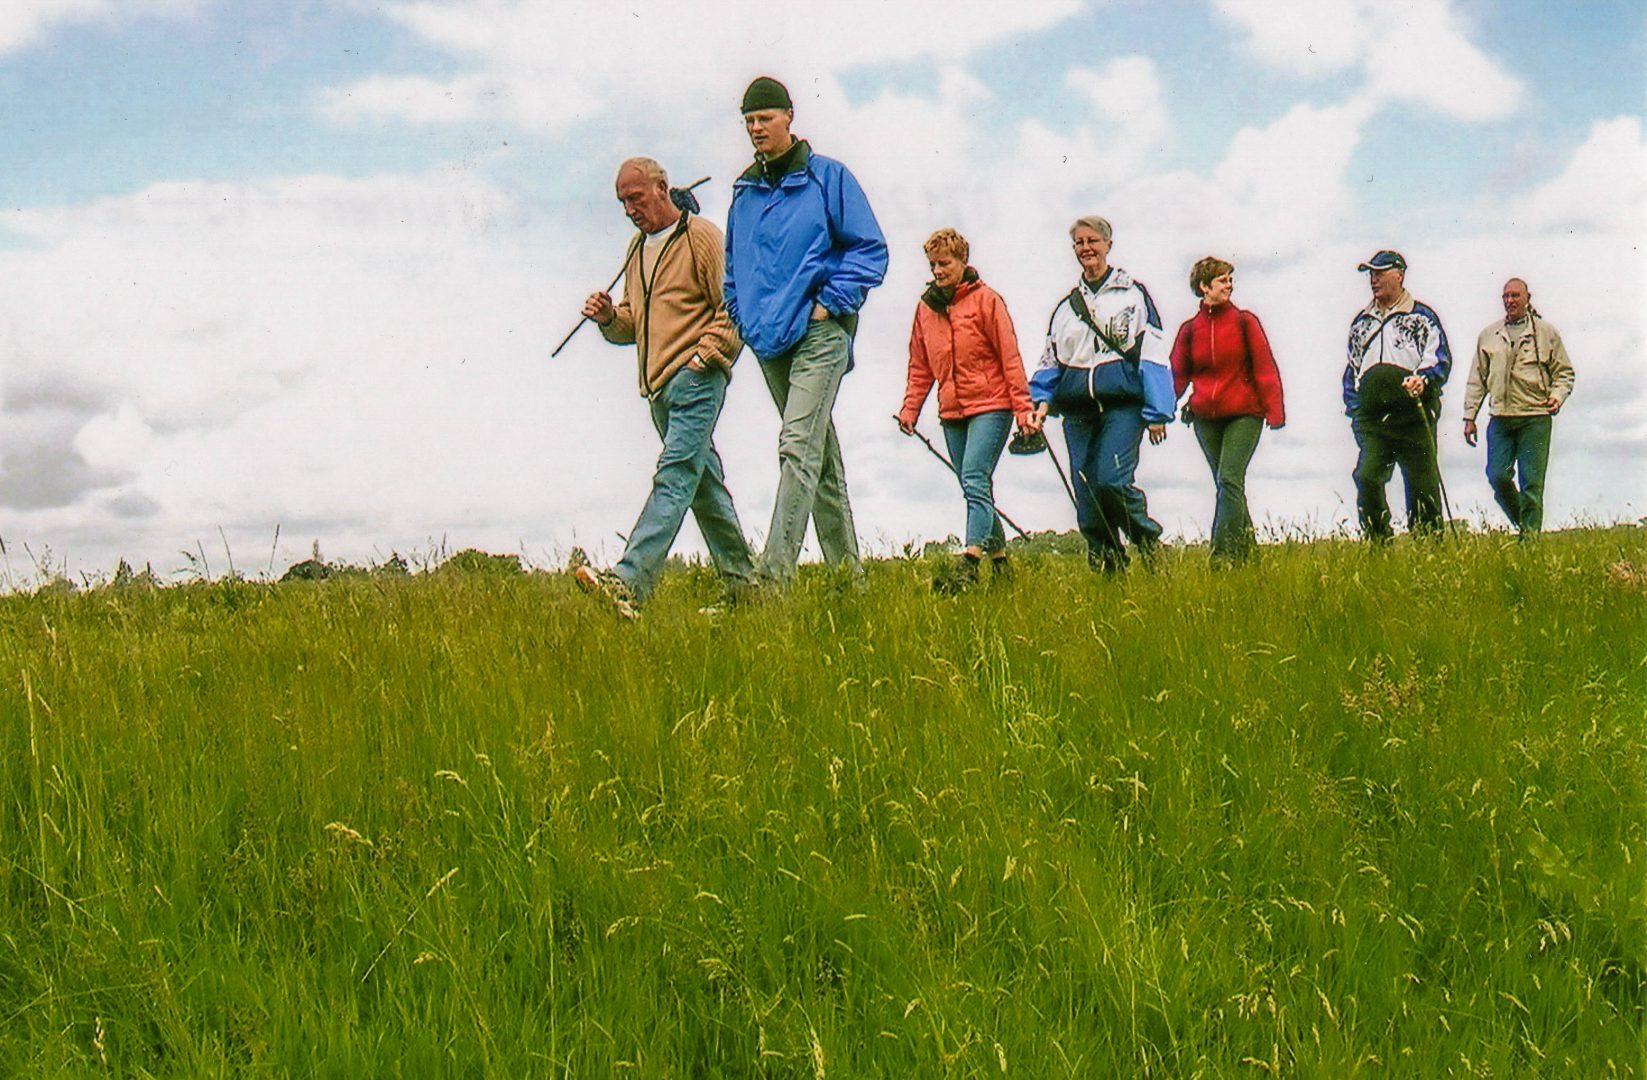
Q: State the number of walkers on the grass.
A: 7